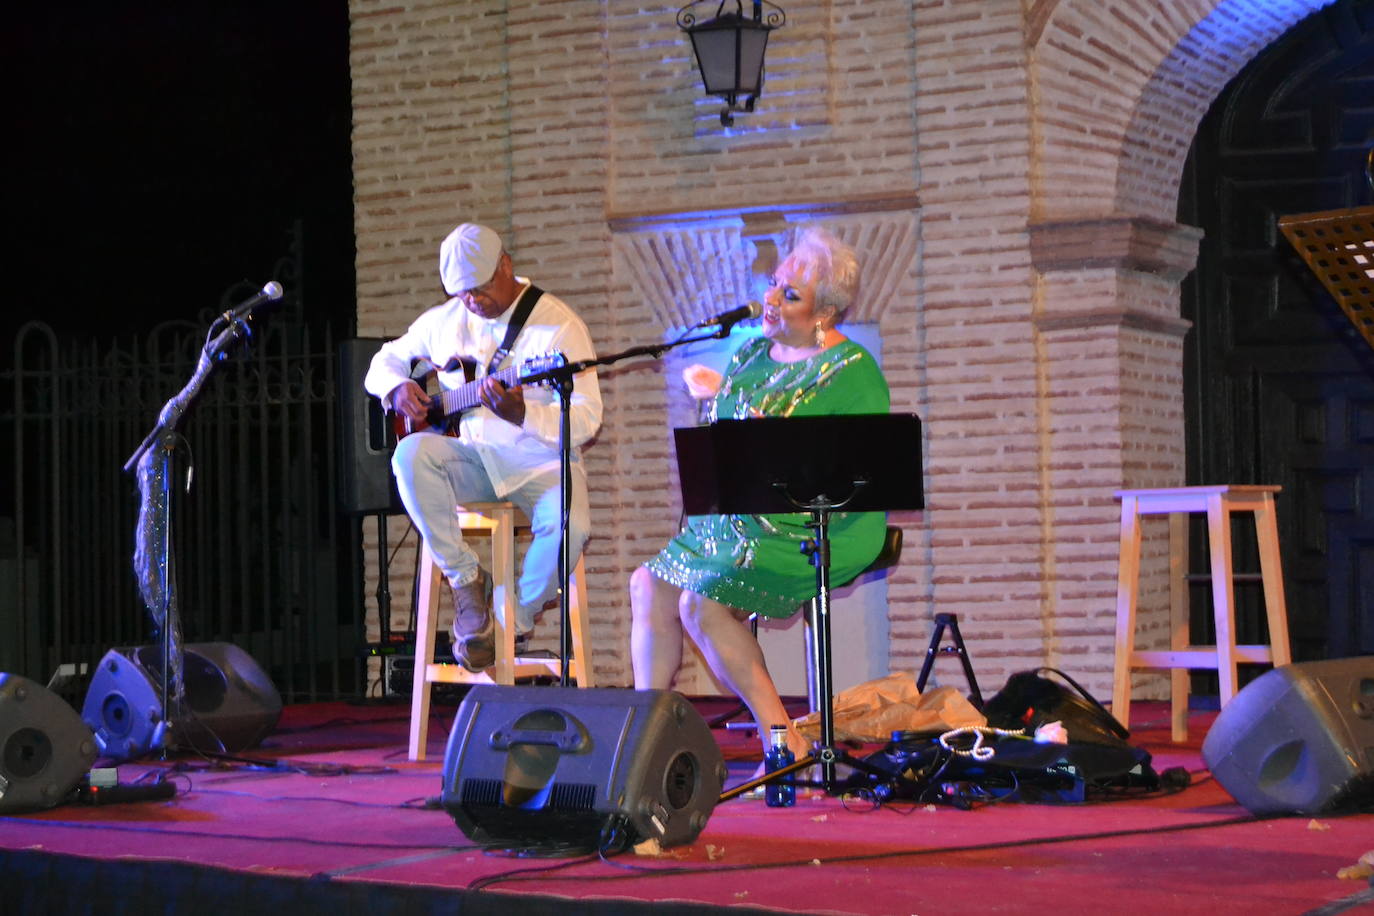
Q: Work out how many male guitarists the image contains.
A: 1